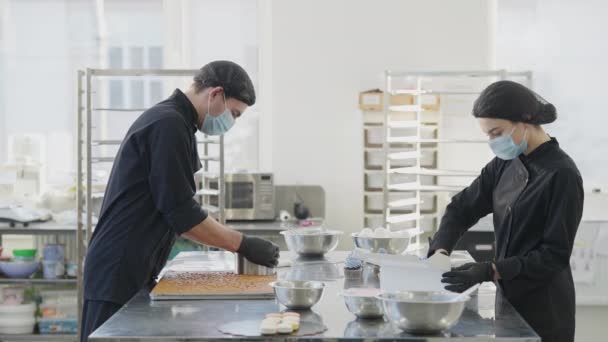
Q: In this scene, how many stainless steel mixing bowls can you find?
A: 5